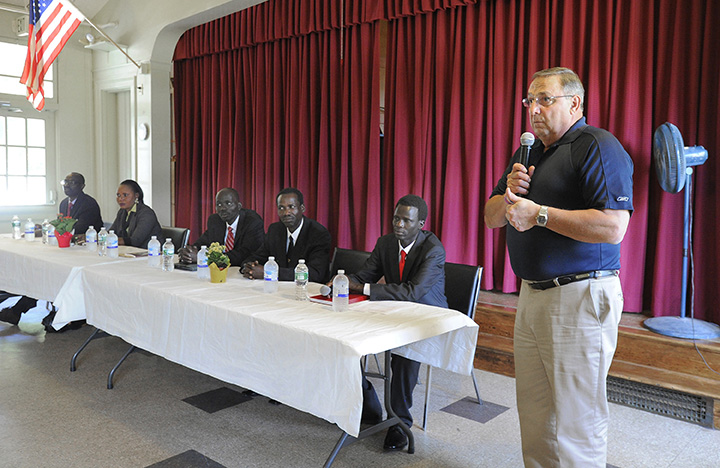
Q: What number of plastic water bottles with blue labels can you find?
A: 8